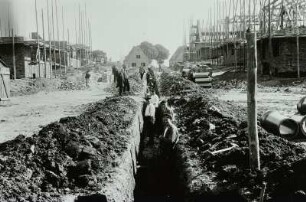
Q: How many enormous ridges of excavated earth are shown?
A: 2